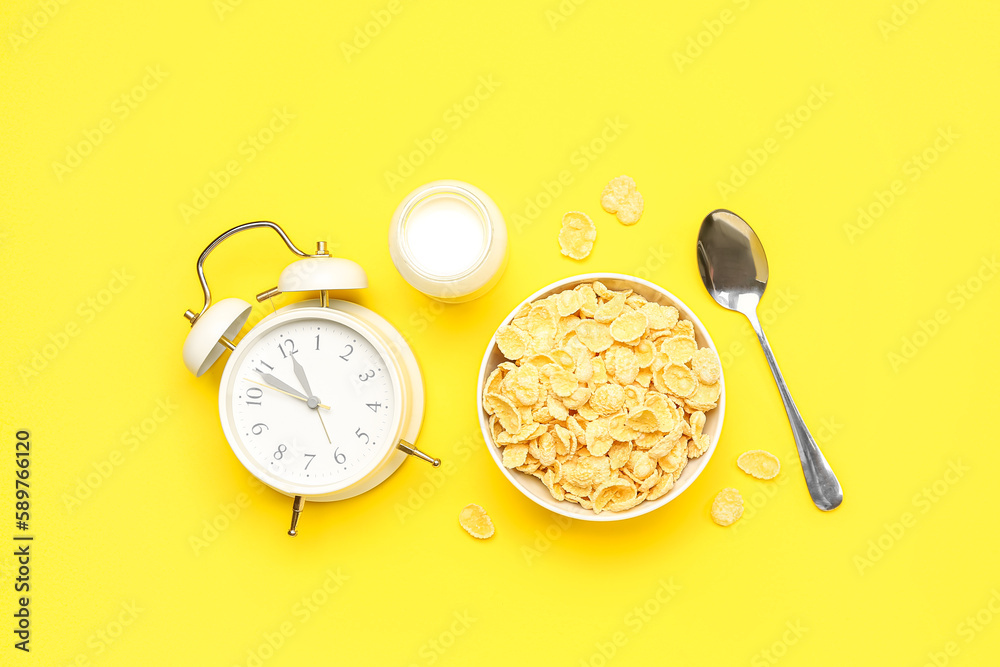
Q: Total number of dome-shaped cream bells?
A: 2